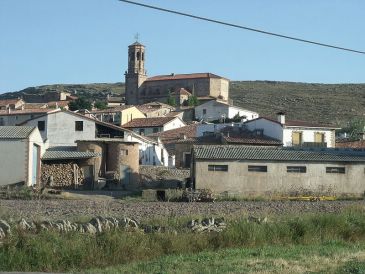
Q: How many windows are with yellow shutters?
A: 2